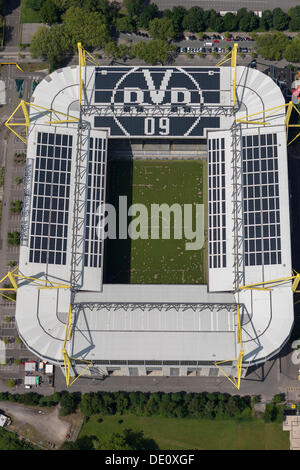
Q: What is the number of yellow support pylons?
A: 8